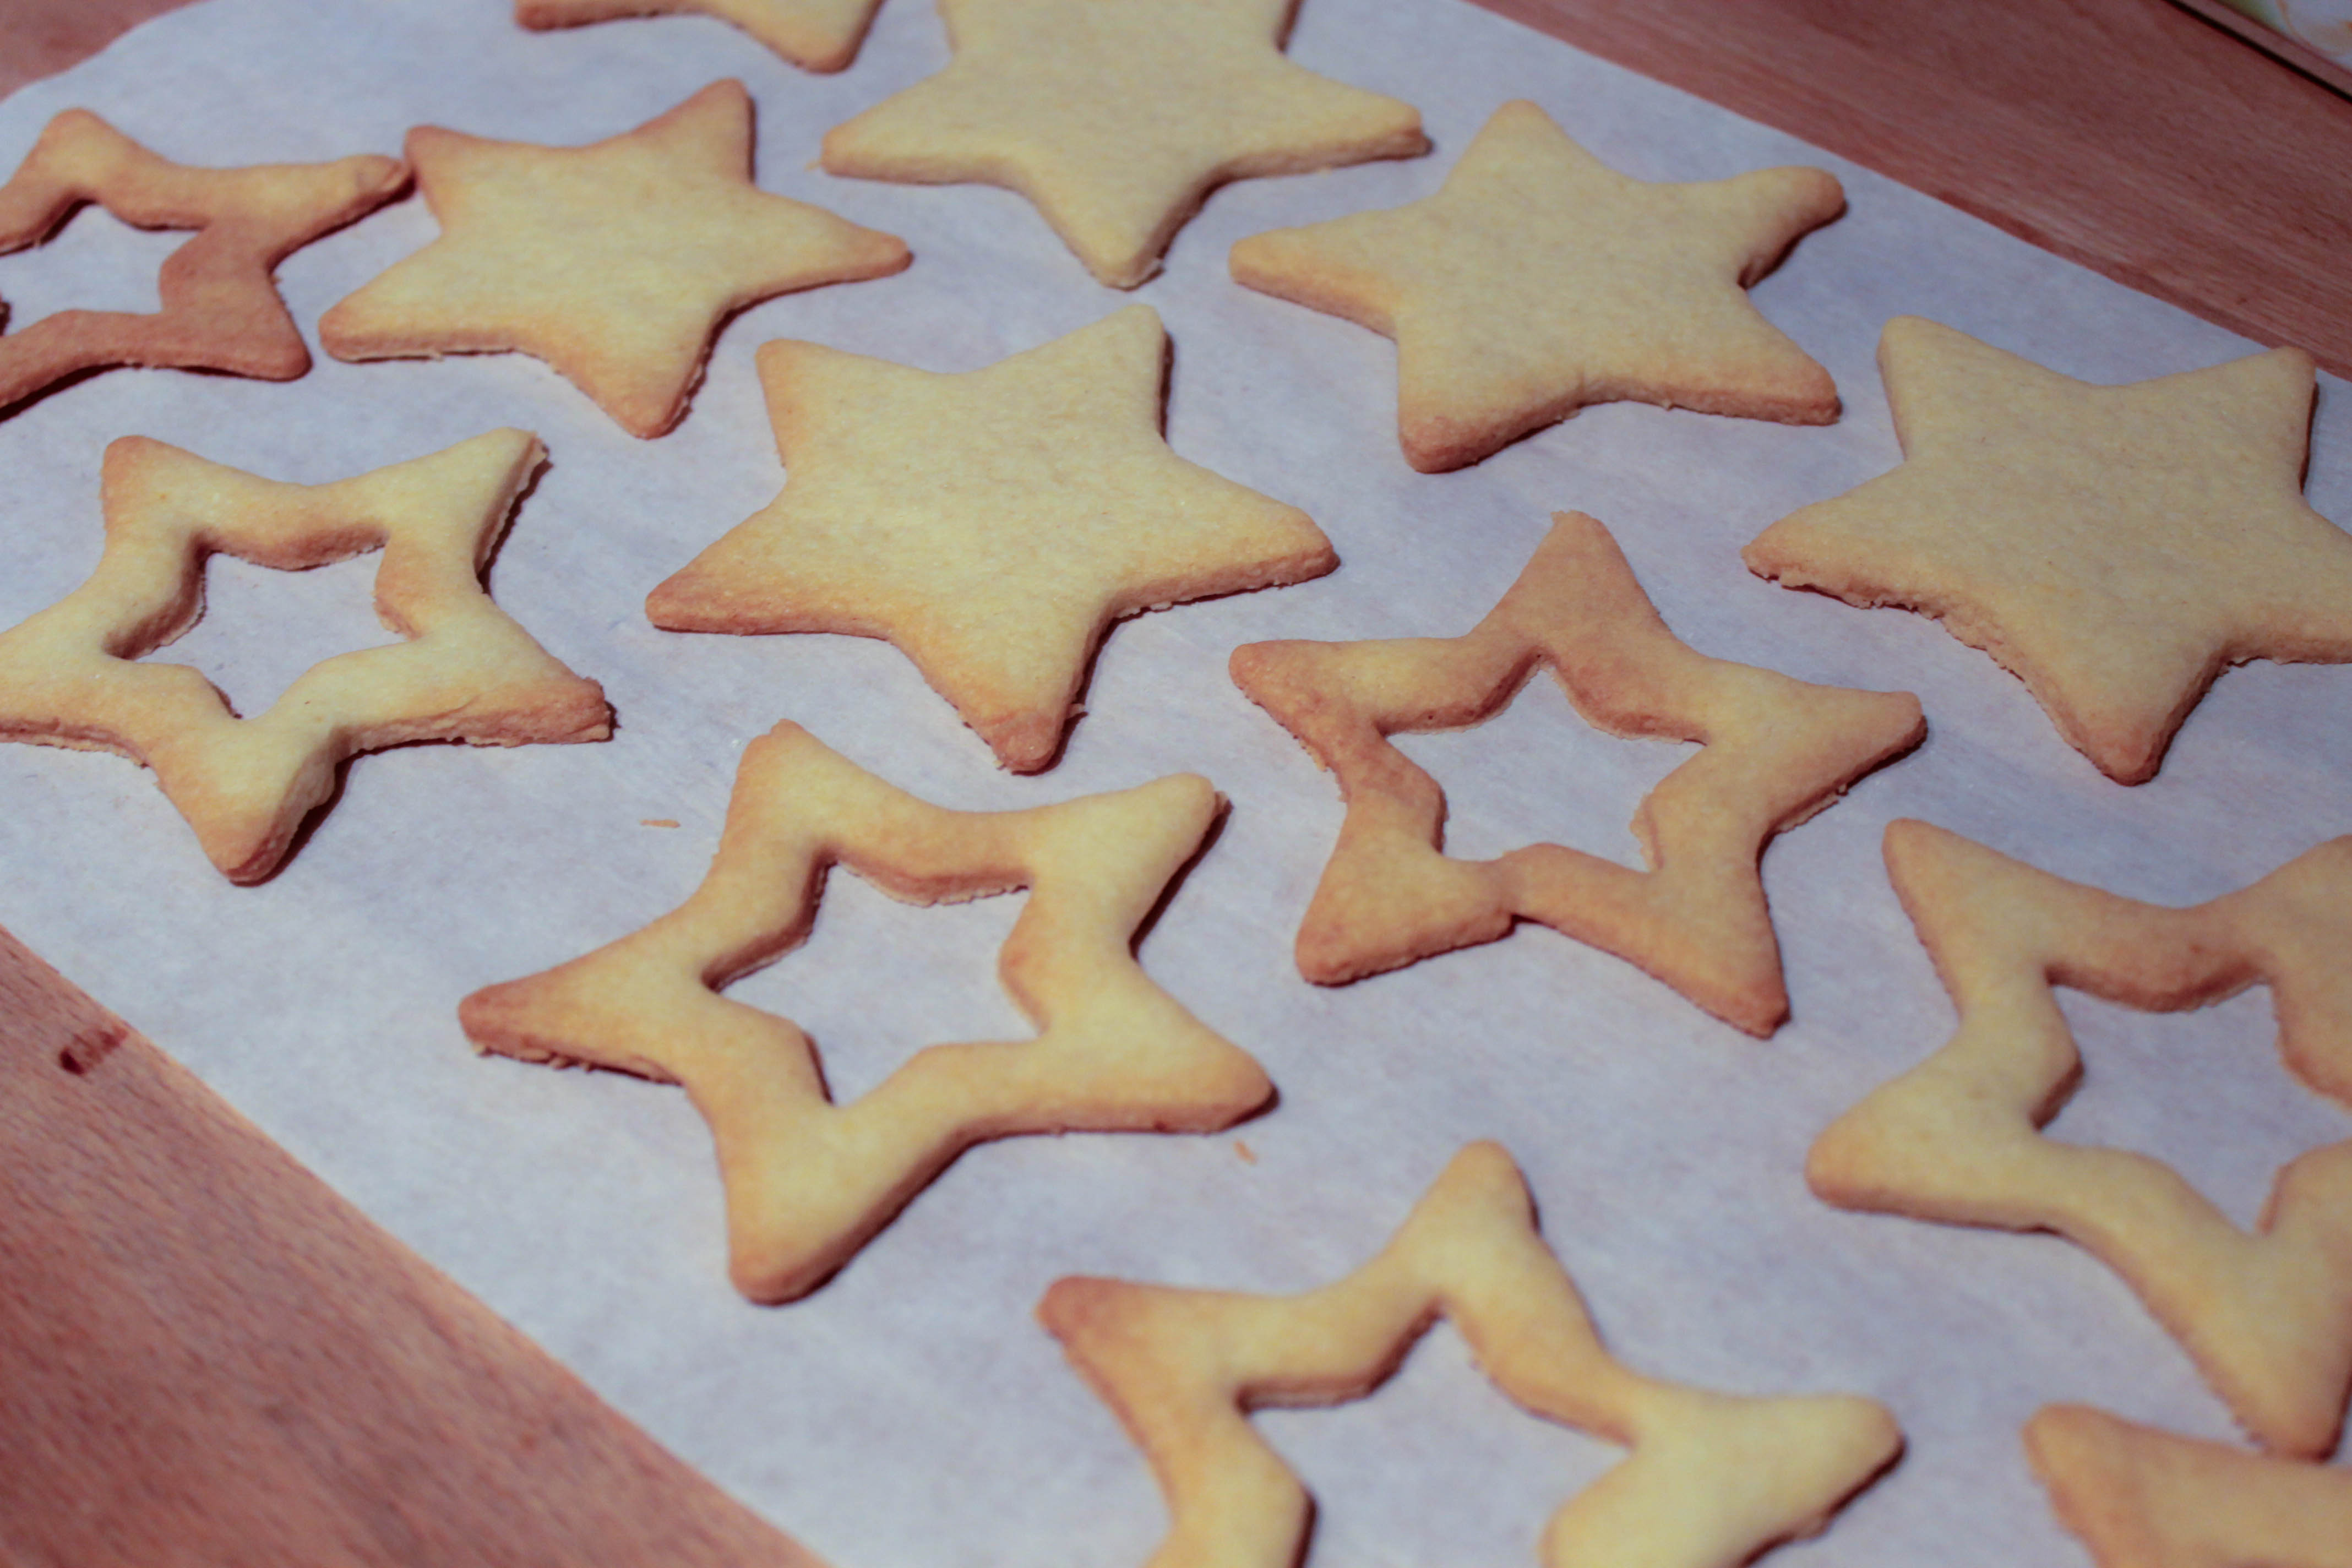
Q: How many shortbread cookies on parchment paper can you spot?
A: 13